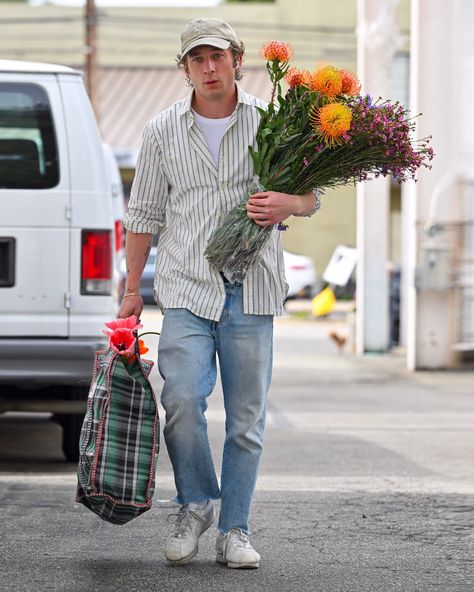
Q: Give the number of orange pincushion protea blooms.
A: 5